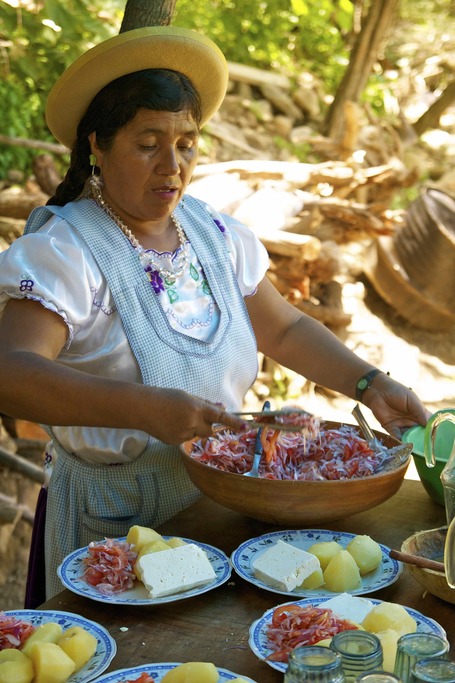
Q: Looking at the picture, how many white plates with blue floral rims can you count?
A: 5